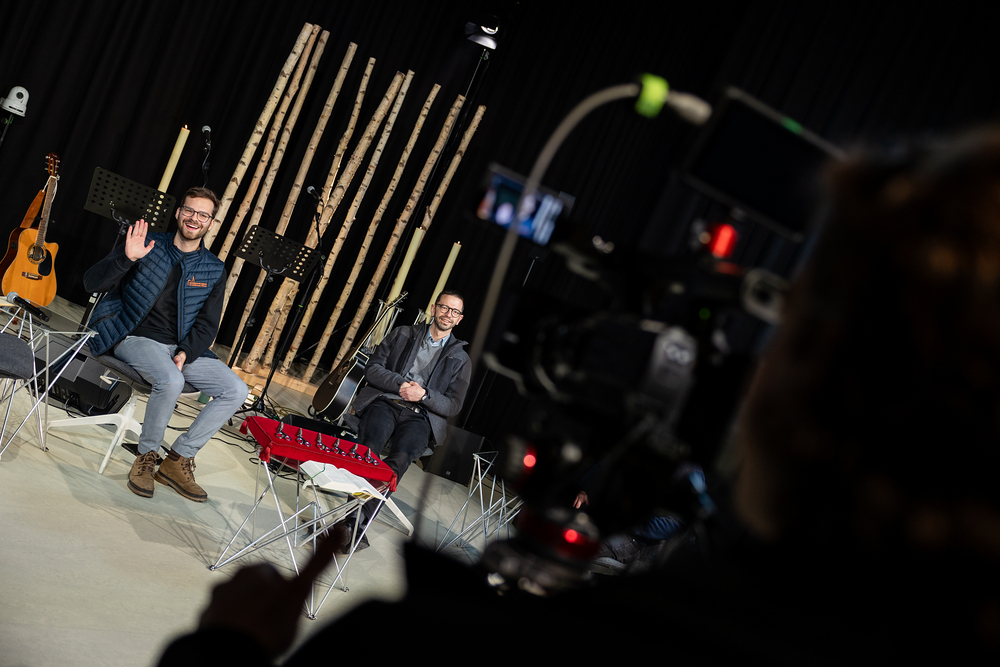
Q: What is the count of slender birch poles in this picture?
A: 10